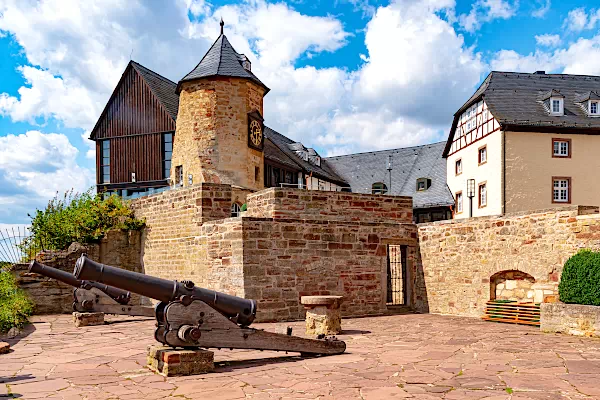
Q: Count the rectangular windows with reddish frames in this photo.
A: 6